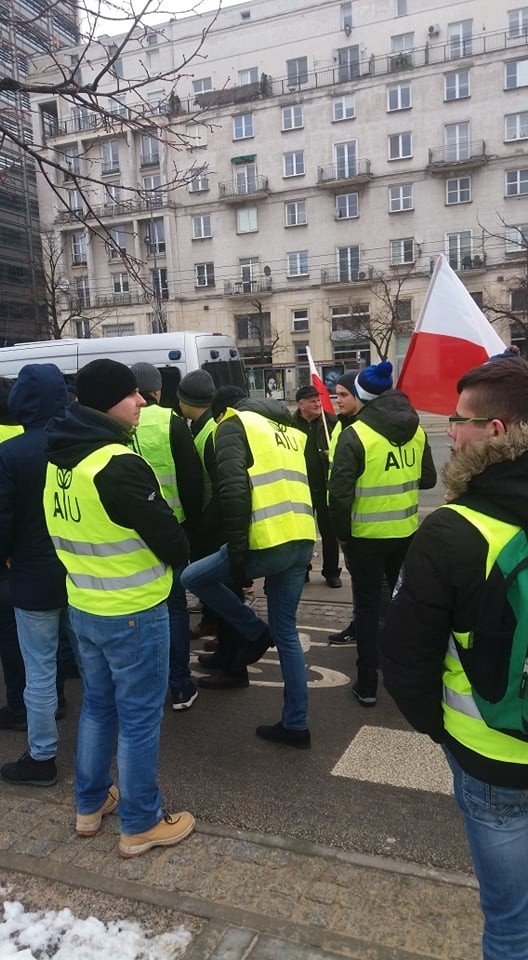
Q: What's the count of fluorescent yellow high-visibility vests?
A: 8